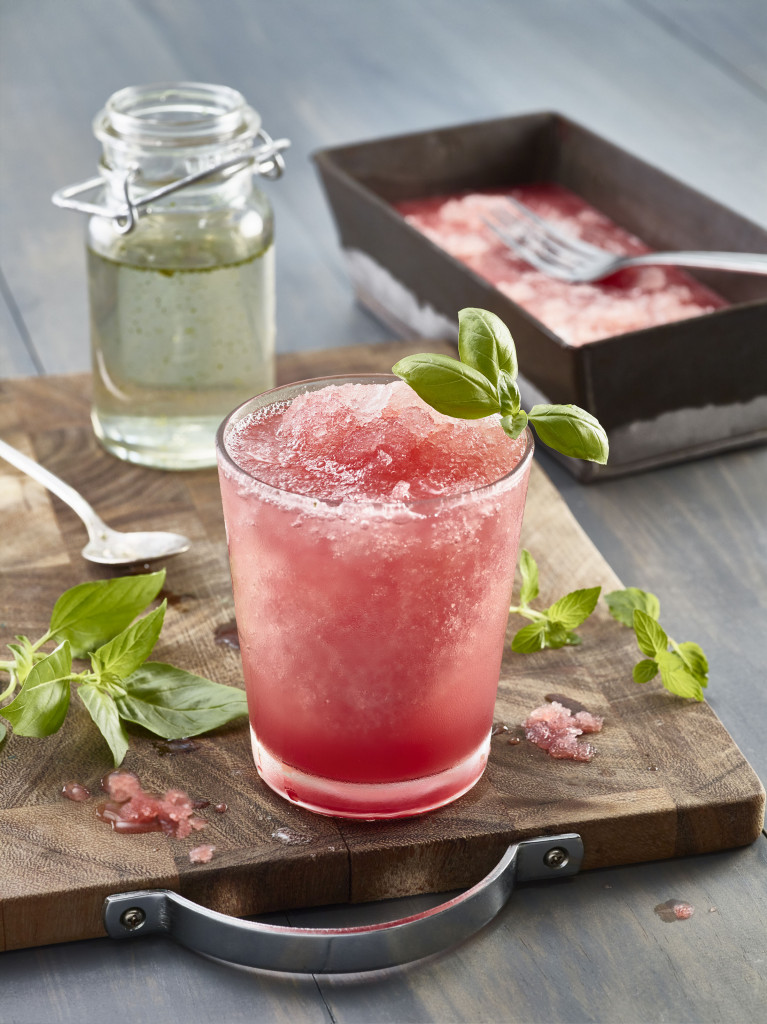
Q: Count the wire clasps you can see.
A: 1